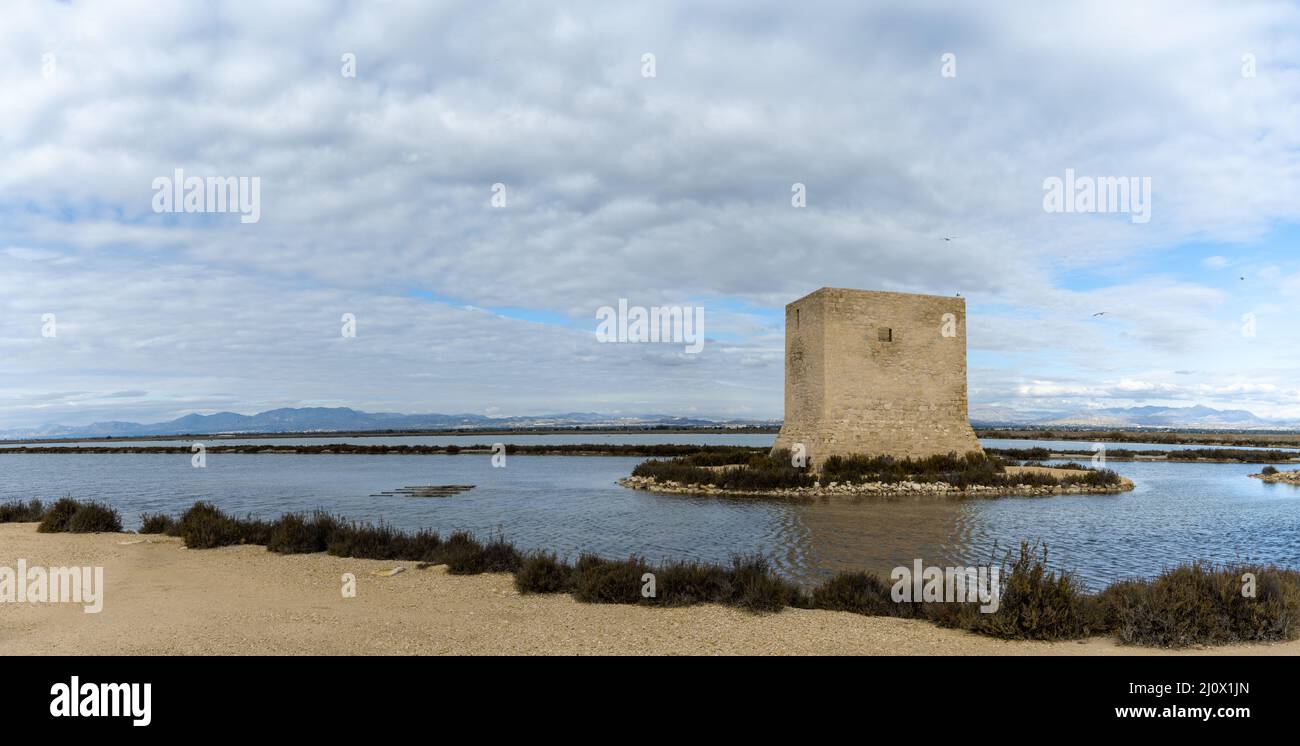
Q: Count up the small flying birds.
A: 3